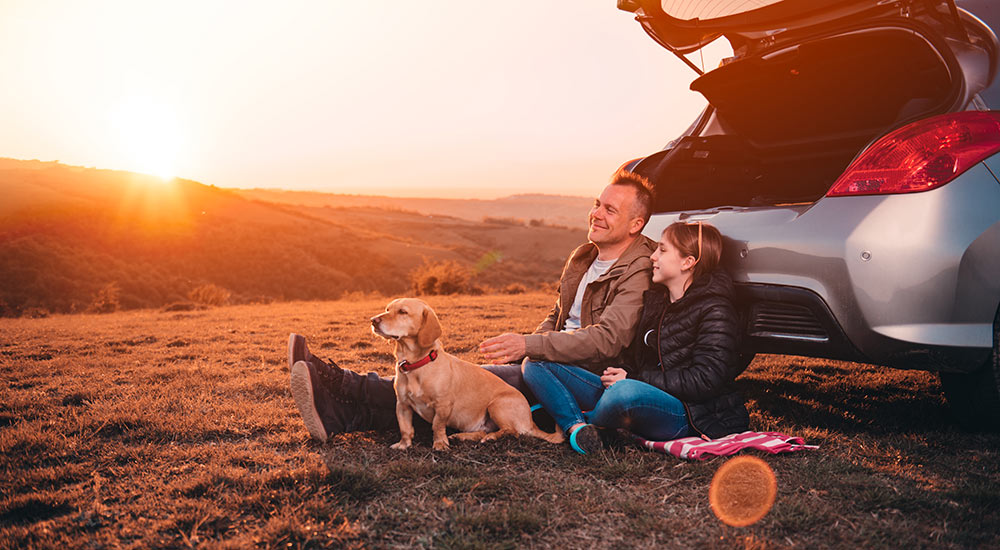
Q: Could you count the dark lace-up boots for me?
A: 2